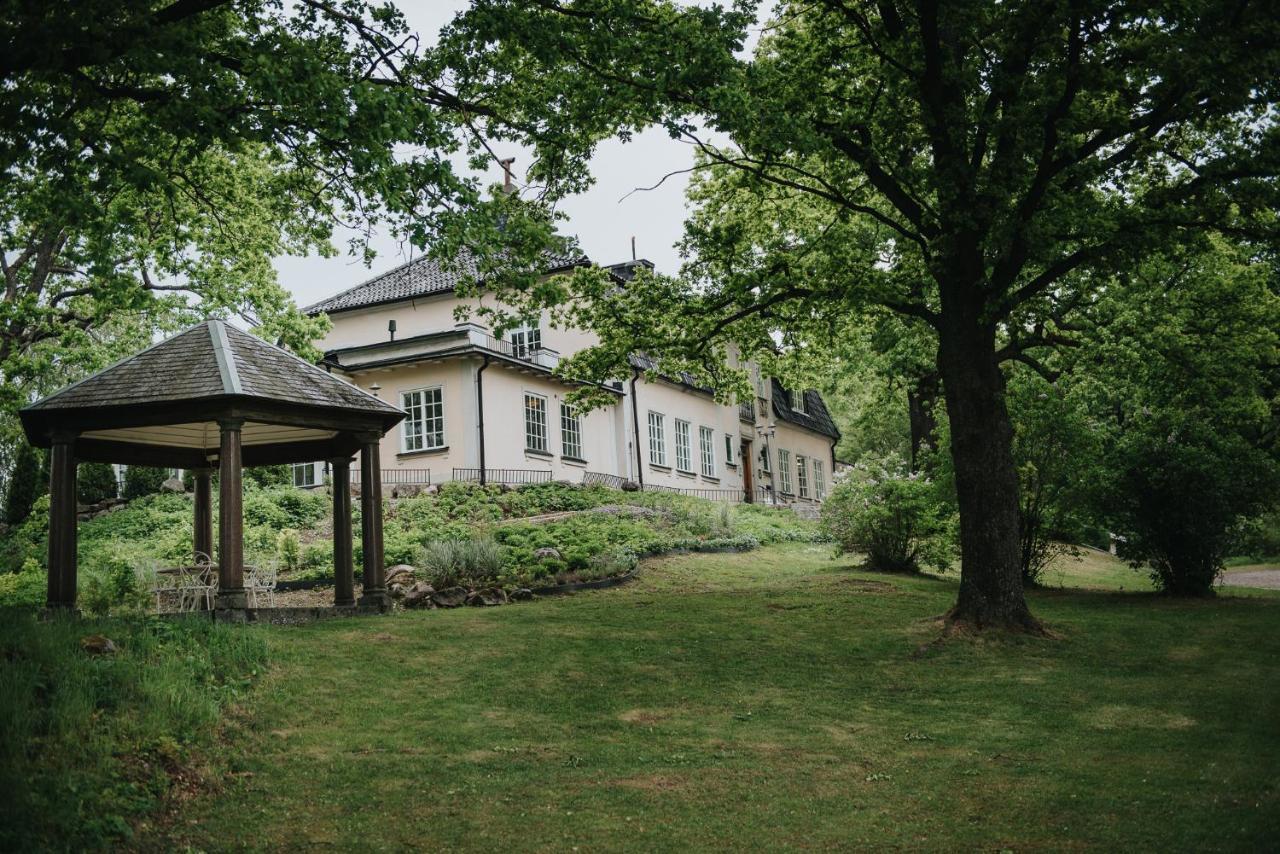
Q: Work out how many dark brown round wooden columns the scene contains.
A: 5